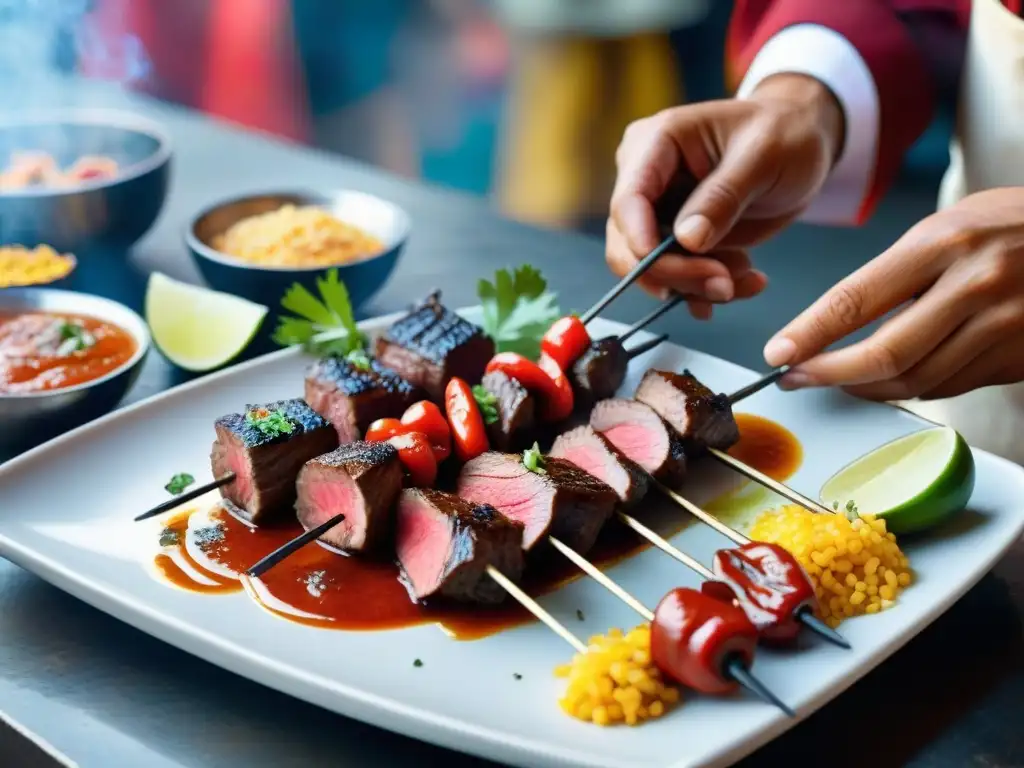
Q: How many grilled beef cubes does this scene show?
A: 11